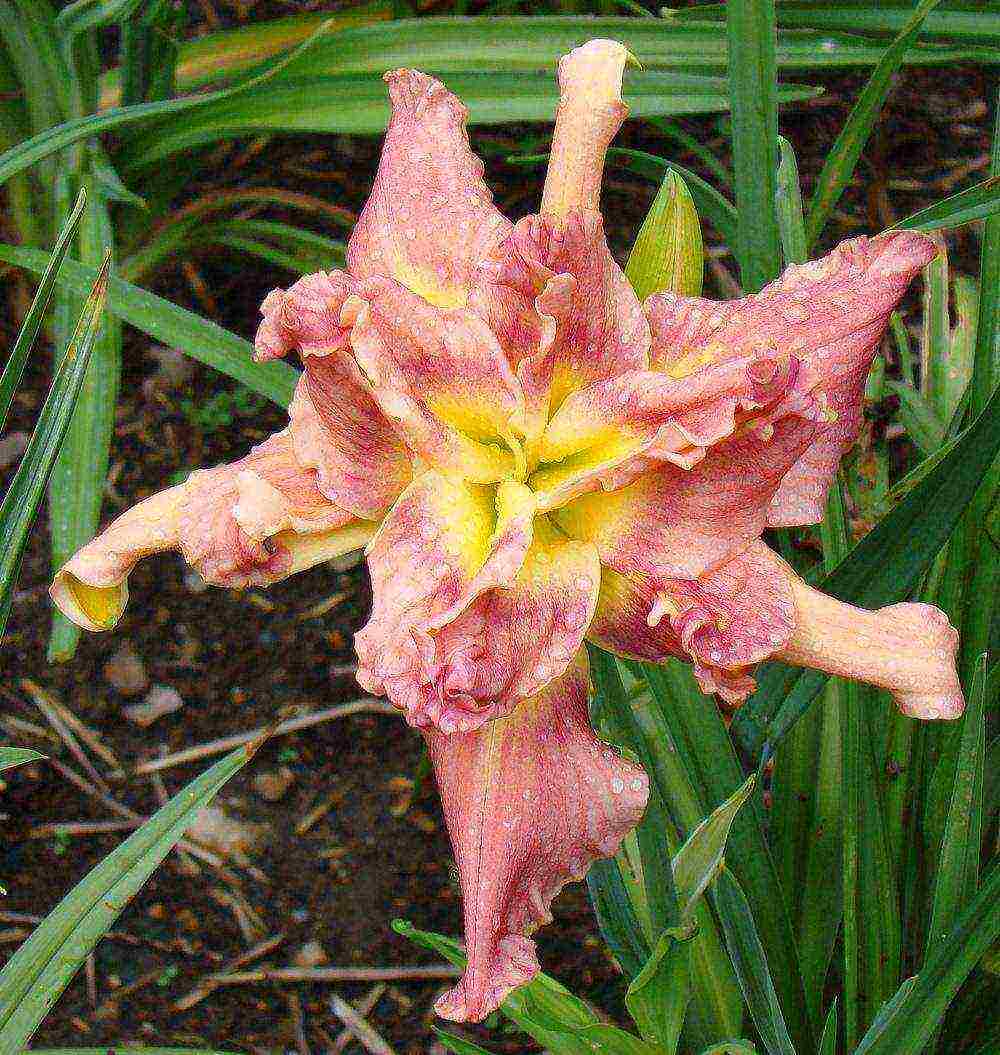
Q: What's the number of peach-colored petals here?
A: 3